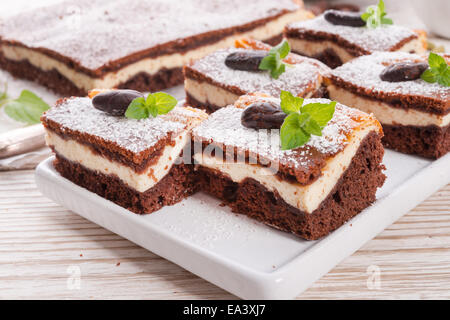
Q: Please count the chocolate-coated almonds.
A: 5